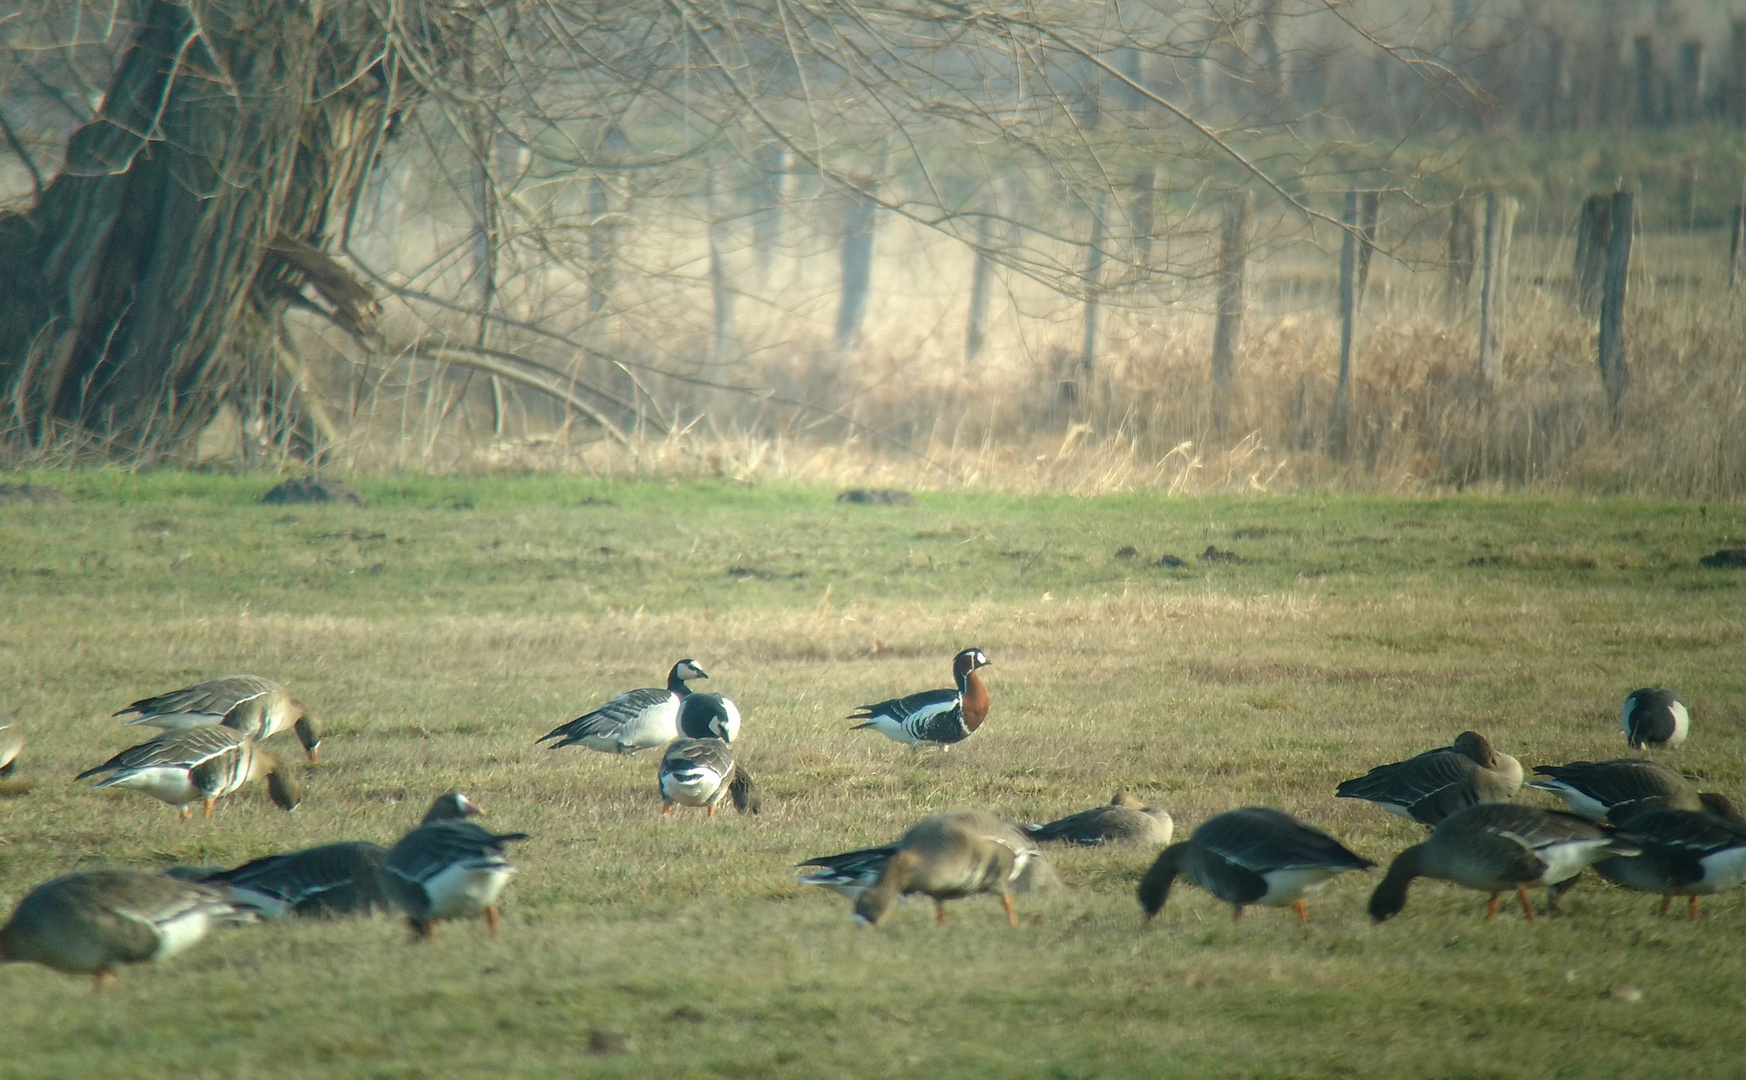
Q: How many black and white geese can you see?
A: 3